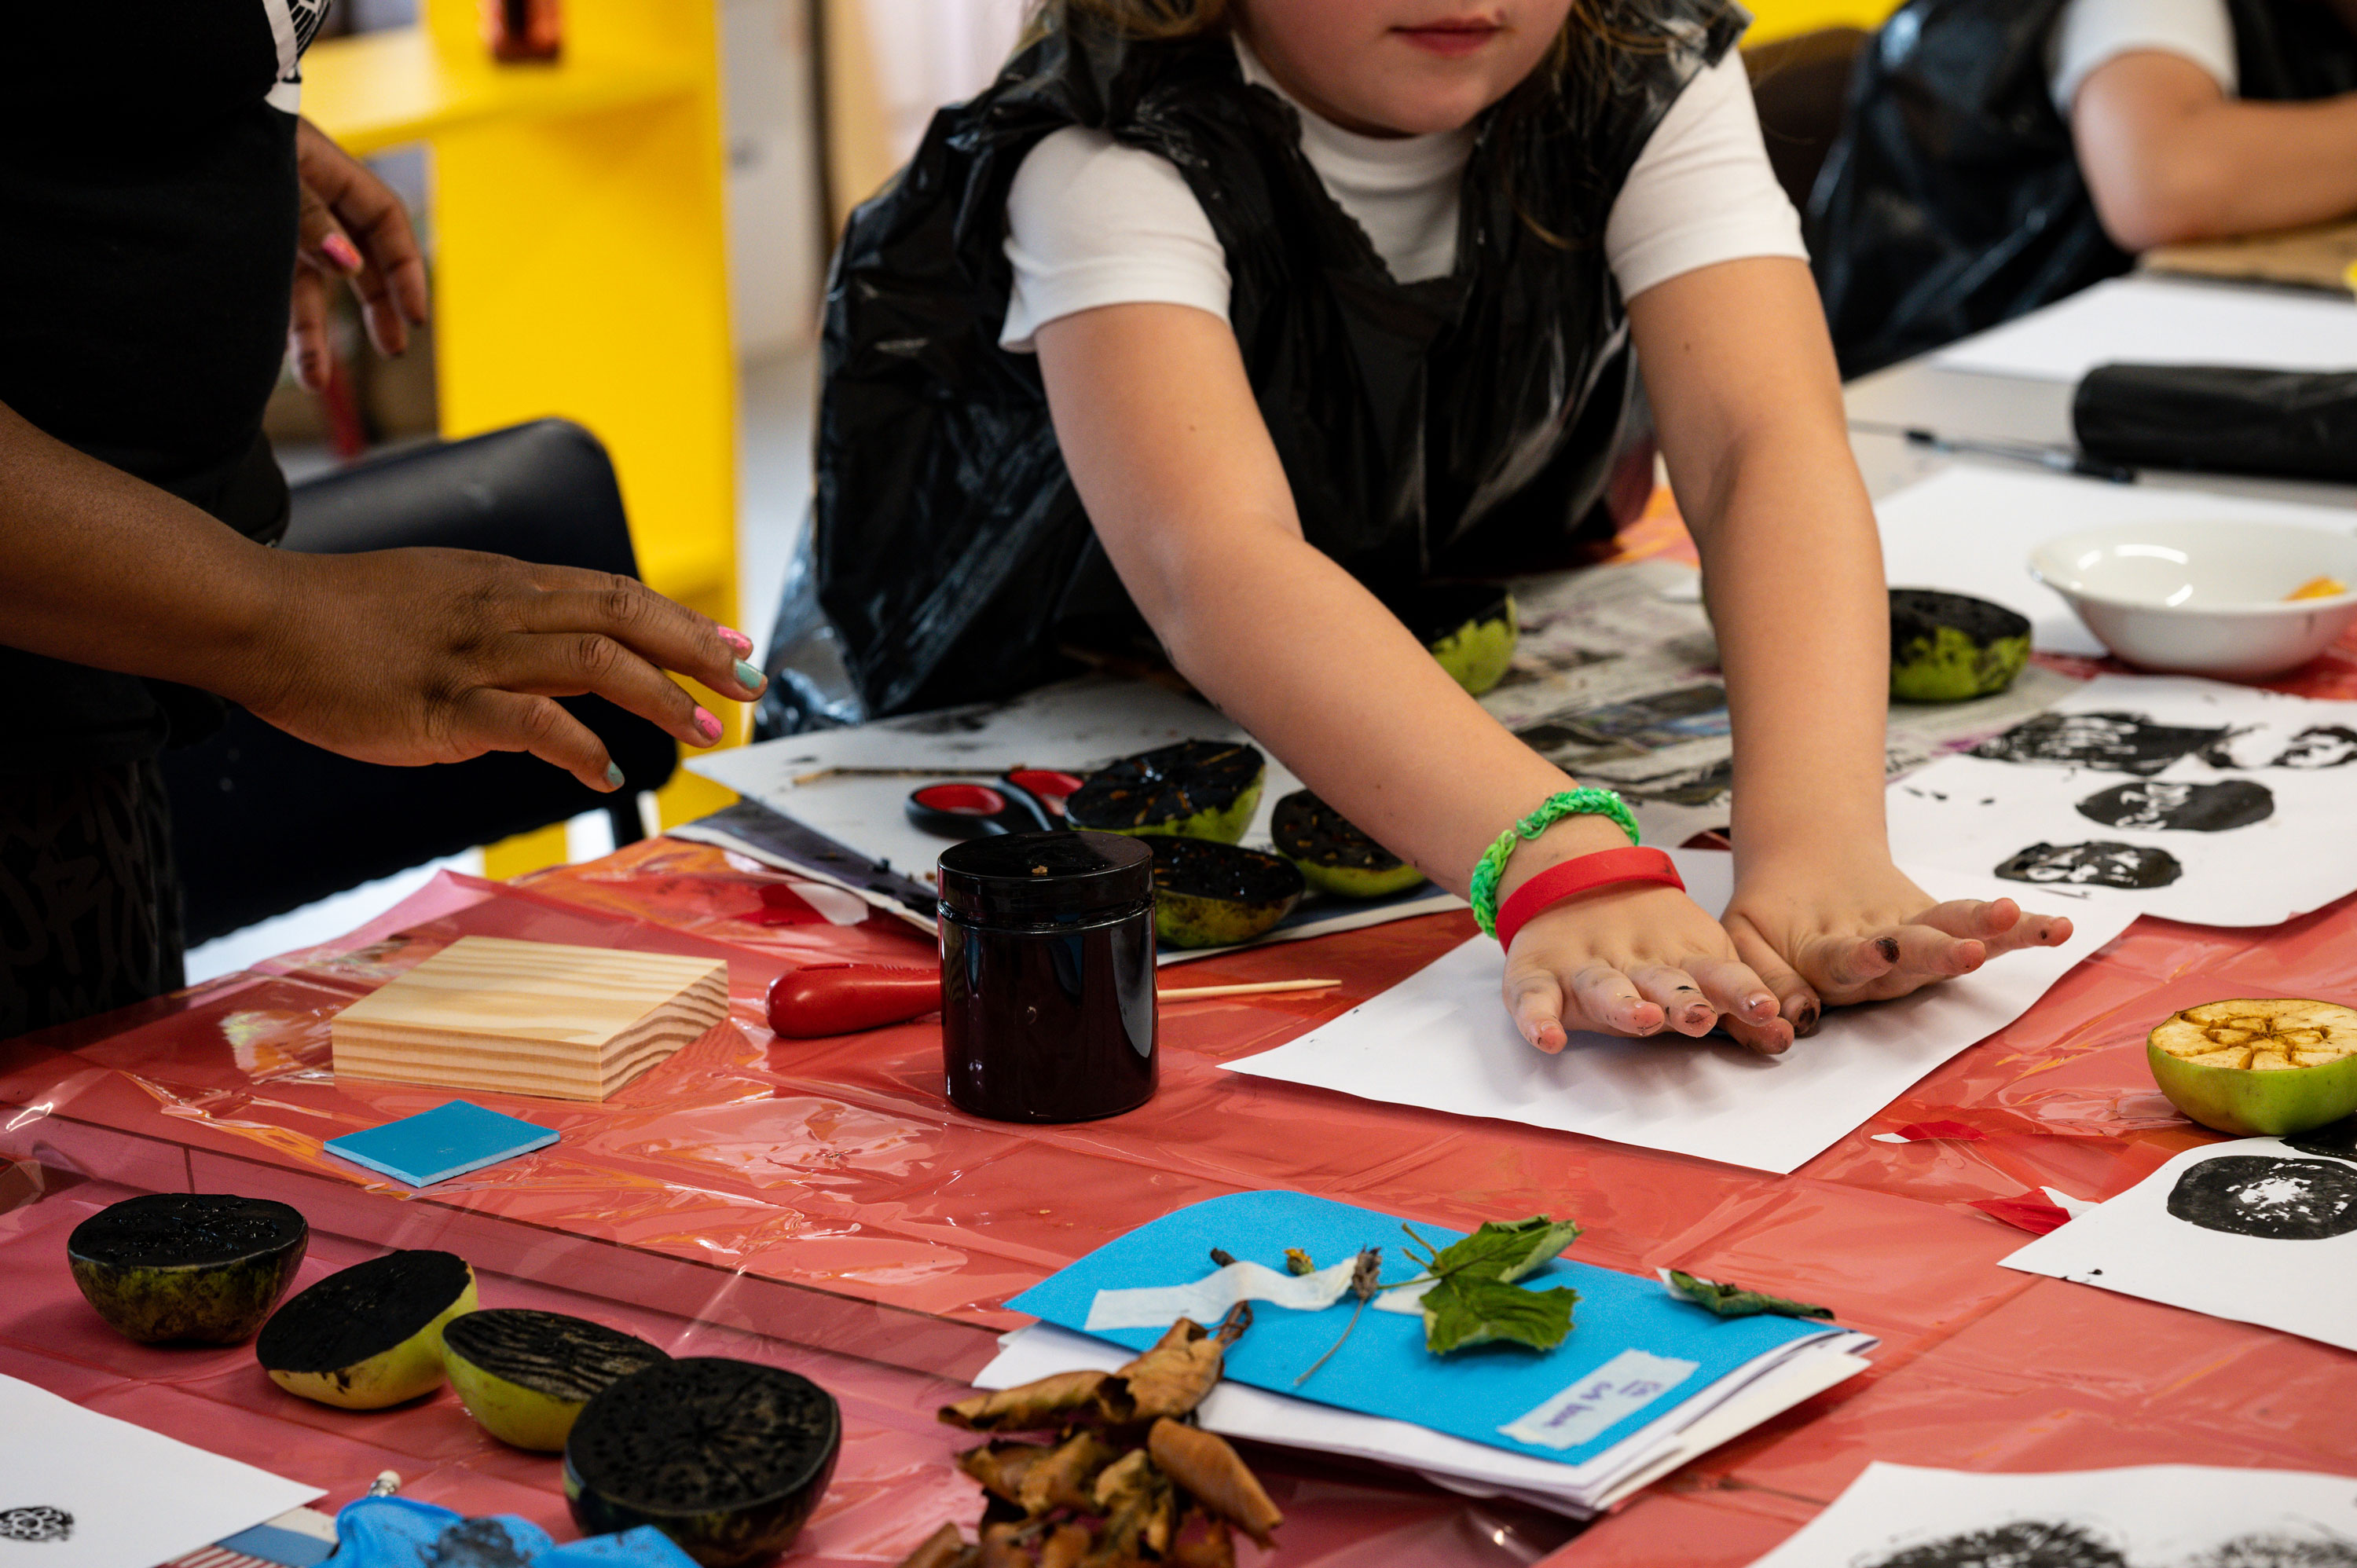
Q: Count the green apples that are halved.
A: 10